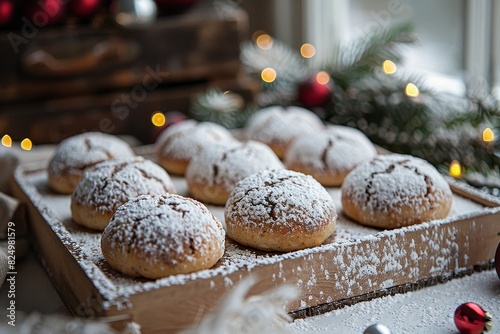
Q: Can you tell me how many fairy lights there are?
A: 11